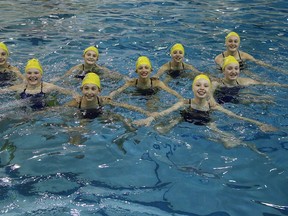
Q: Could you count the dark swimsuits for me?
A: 9